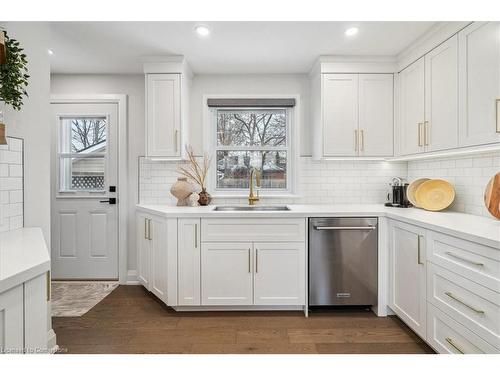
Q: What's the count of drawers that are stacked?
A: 3